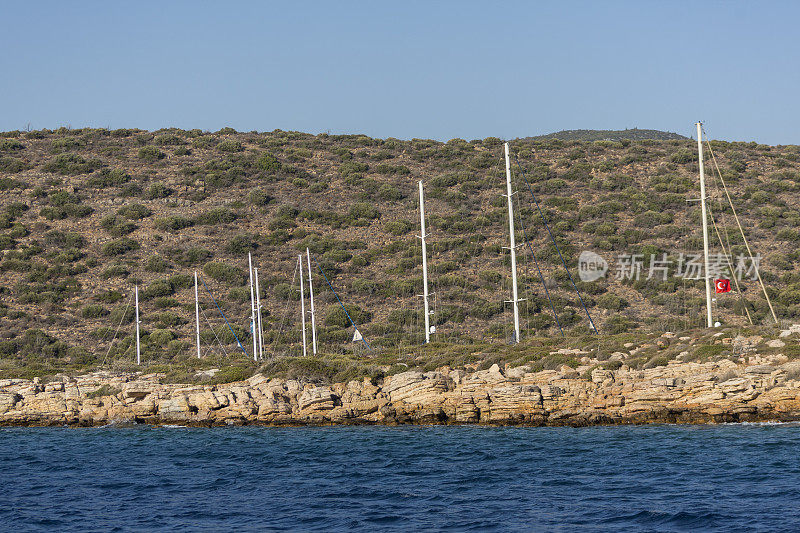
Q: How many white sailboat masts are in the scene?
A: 9